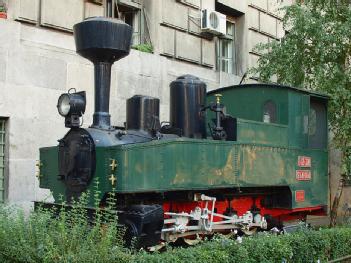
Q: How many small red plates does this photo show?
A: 3